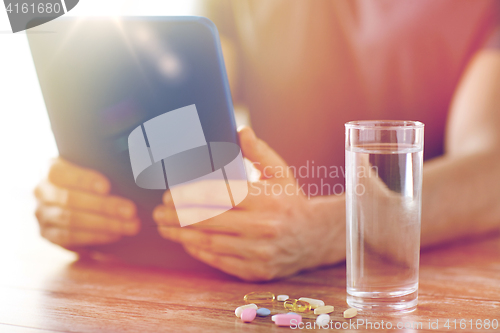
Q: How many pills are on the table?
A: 14